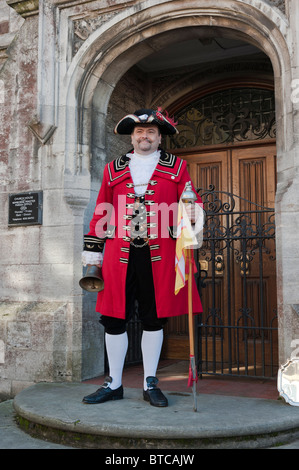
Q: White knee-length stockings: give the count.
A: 2